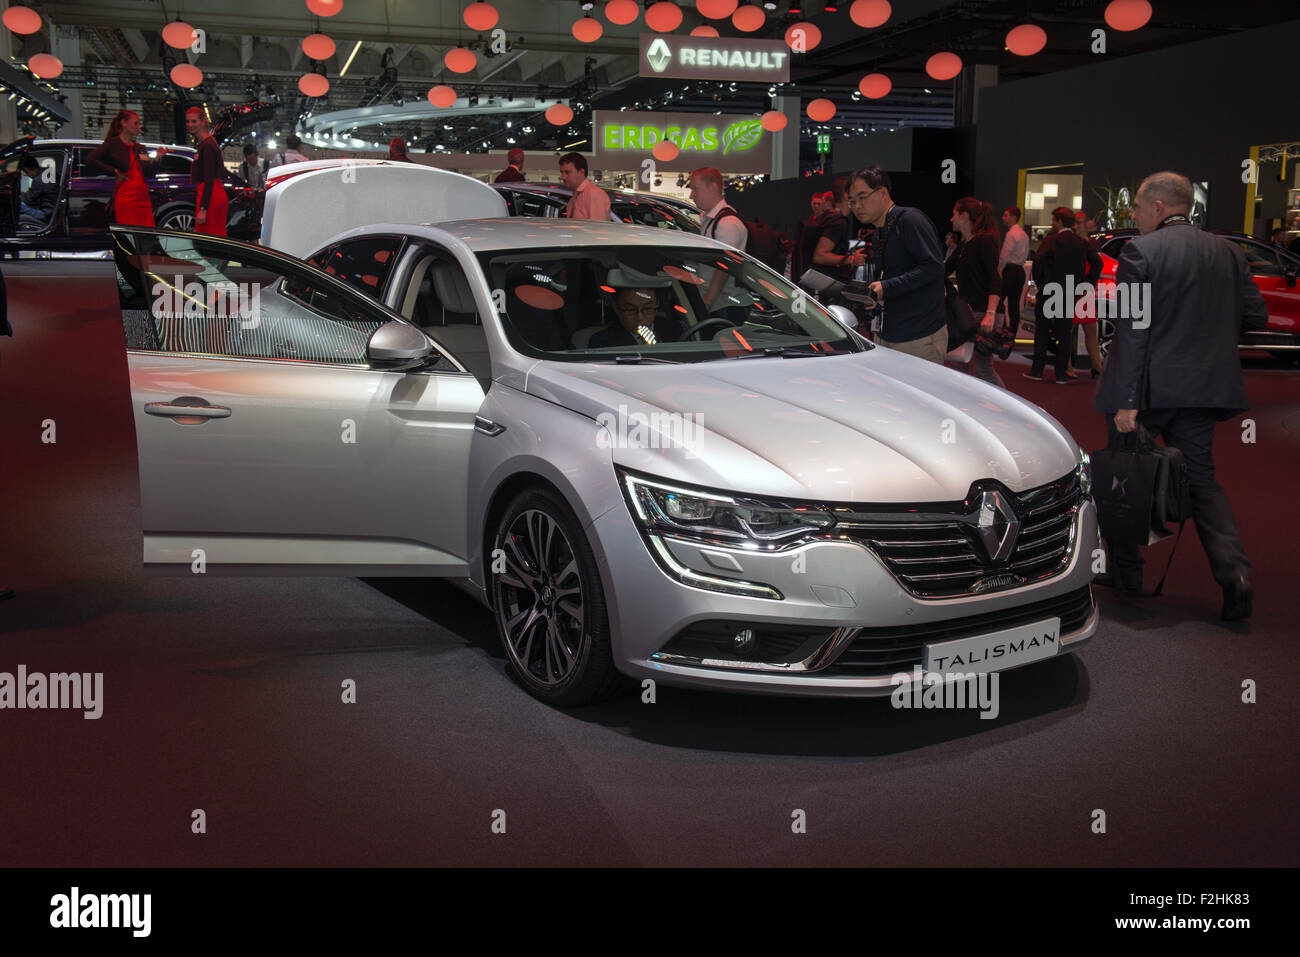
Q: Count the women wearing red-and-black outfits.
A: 2